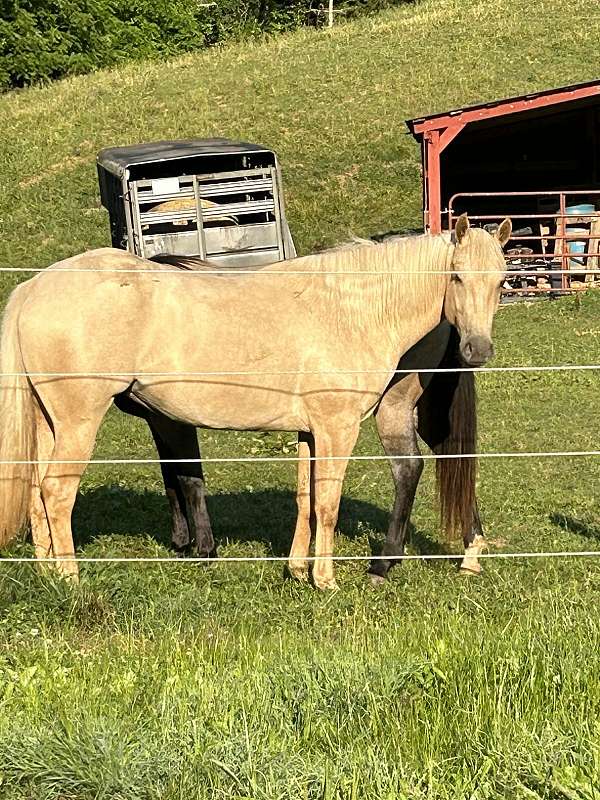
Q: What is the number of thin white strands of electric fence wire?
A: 4